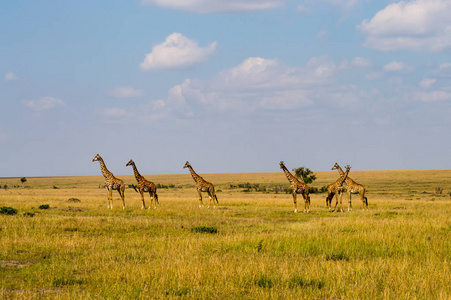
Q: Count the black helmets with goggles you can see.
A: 0